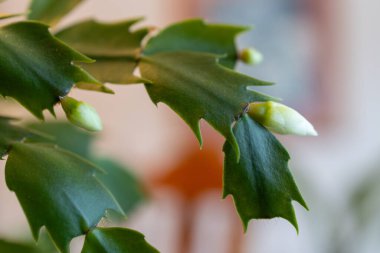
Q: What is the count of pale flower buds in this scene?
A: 3